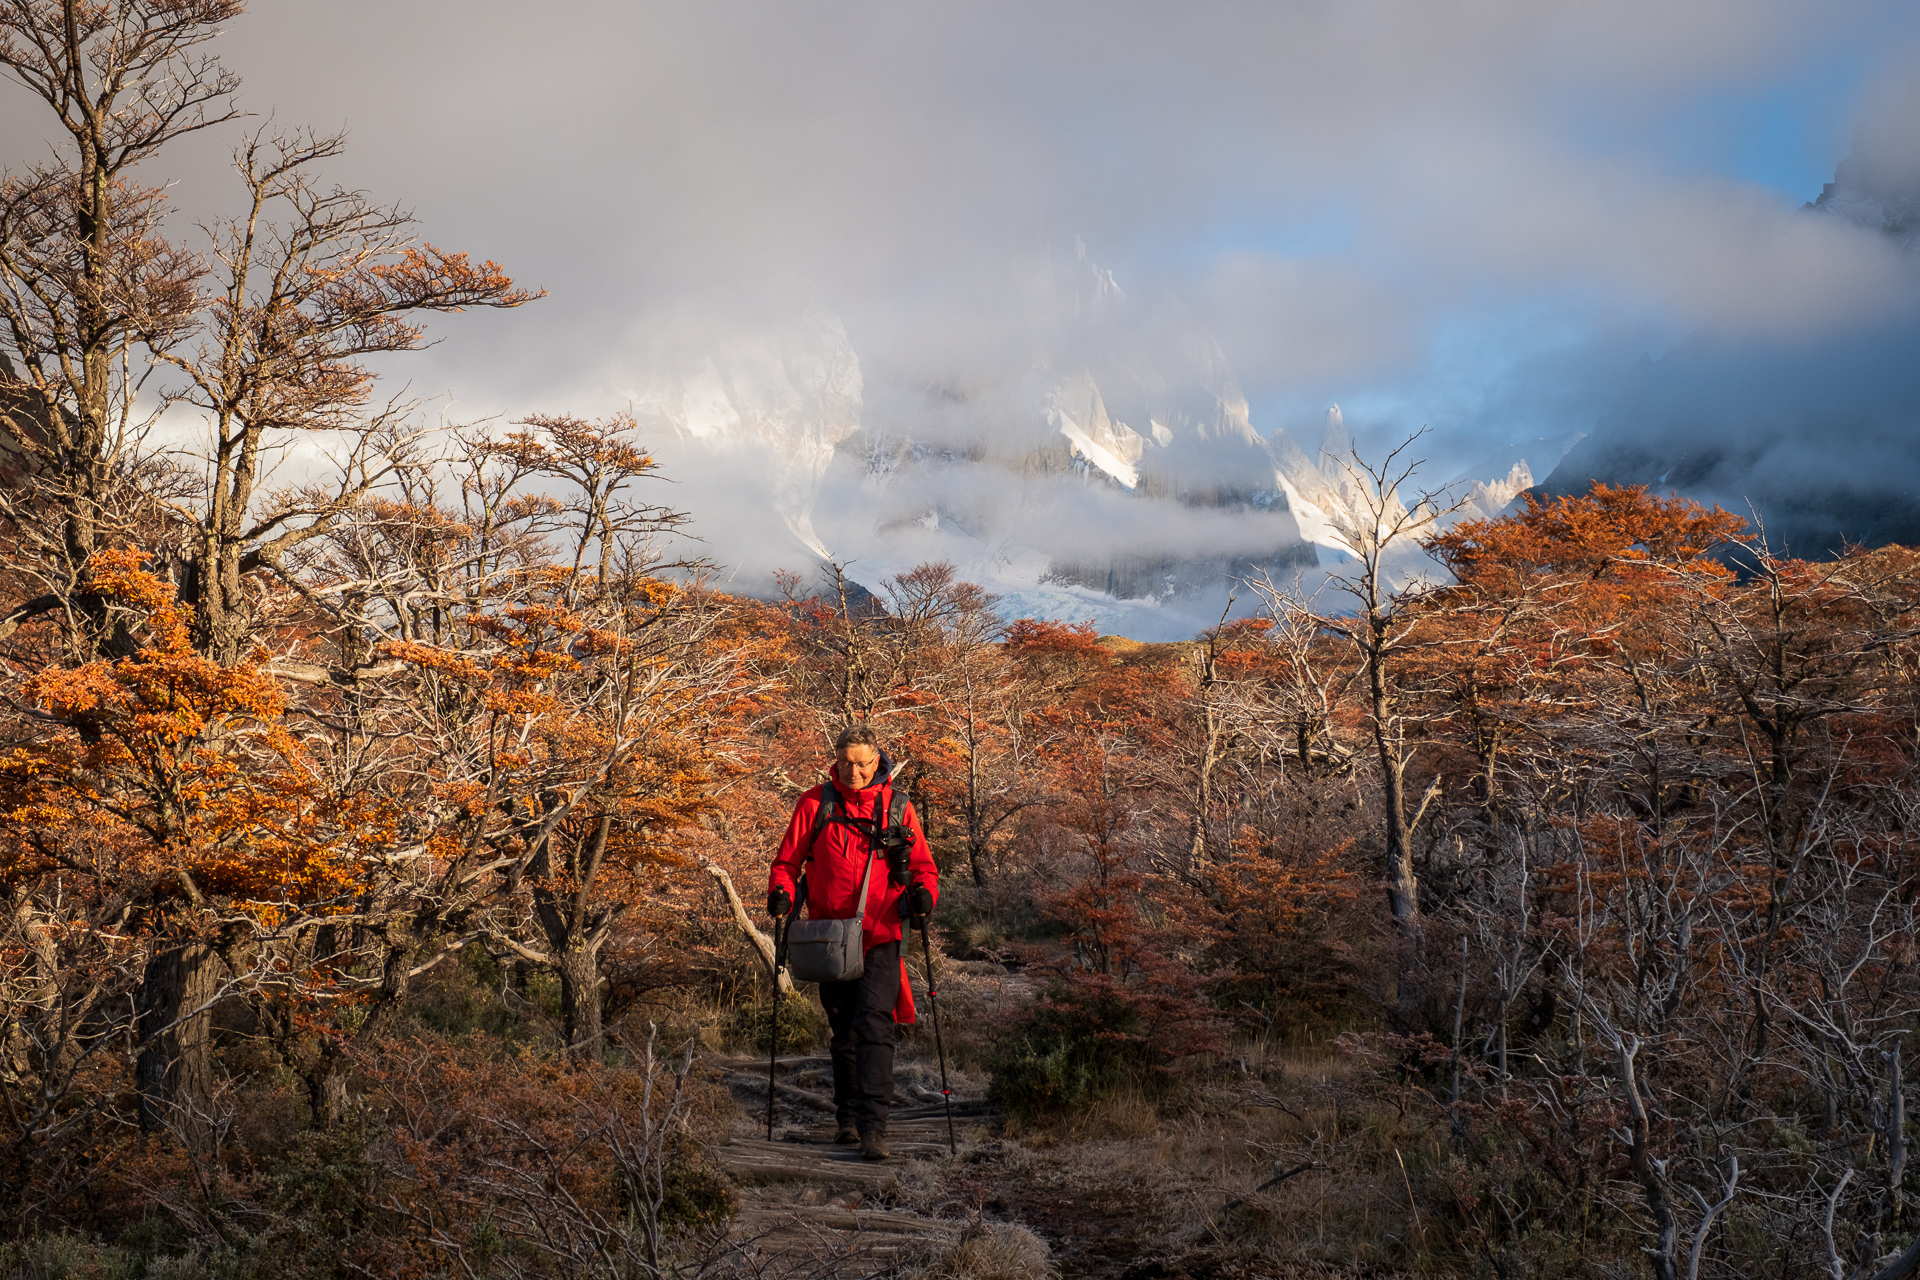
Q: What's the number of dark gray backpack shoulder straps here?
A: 2